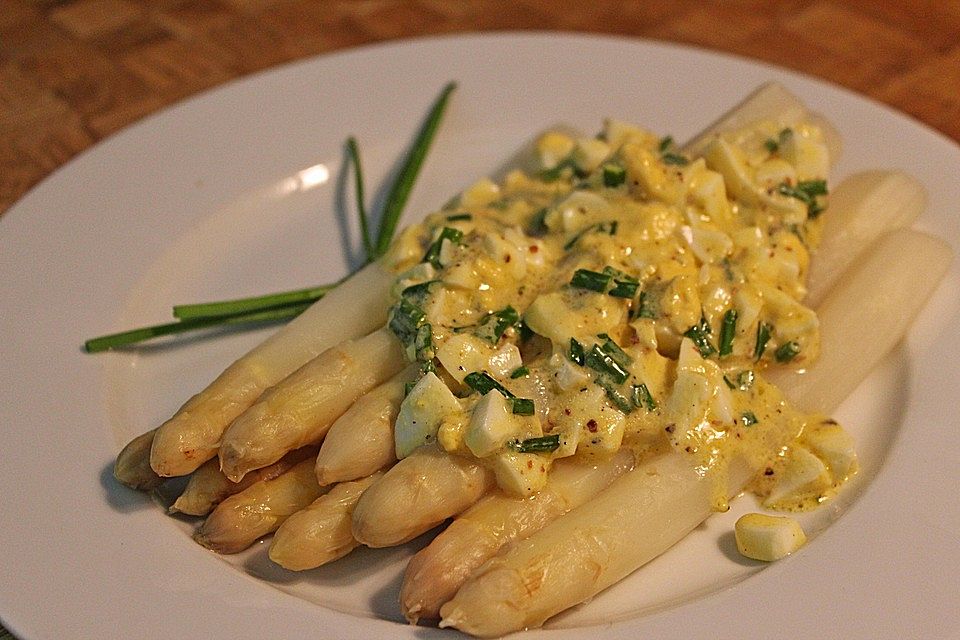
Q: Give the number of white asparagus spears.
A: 10